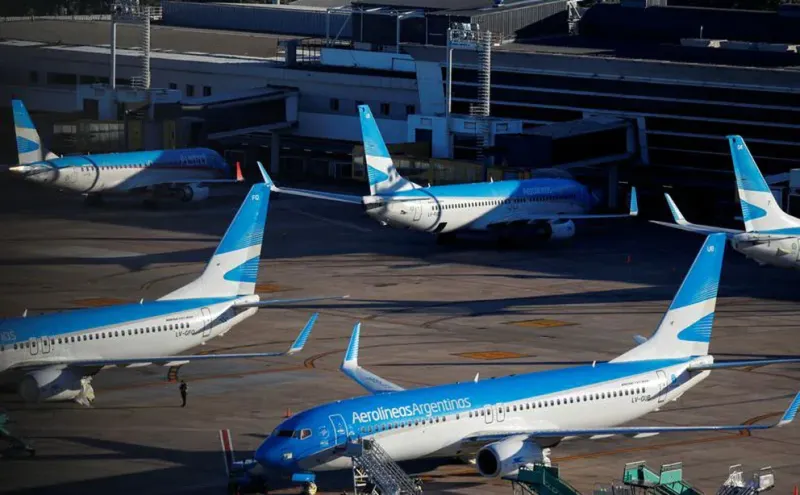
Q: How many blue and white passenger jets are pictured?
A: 5